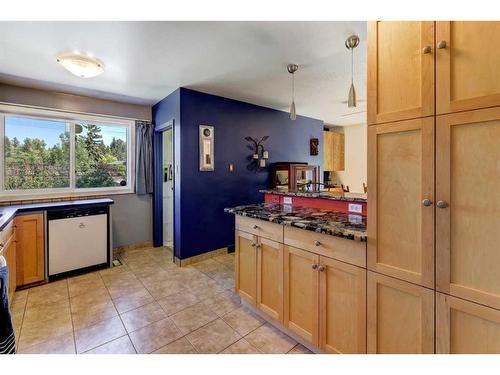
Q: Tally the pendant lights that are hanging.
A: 2